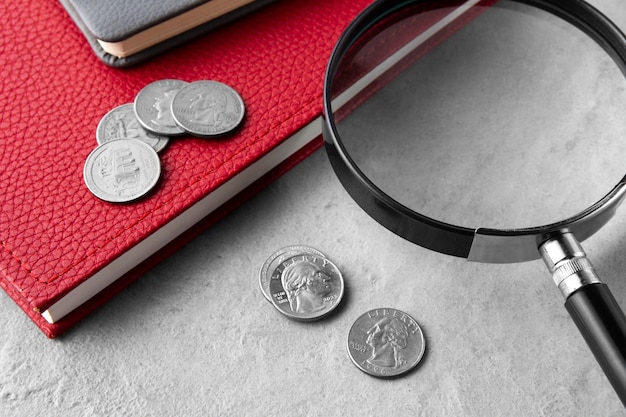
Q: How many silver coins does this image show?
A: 7